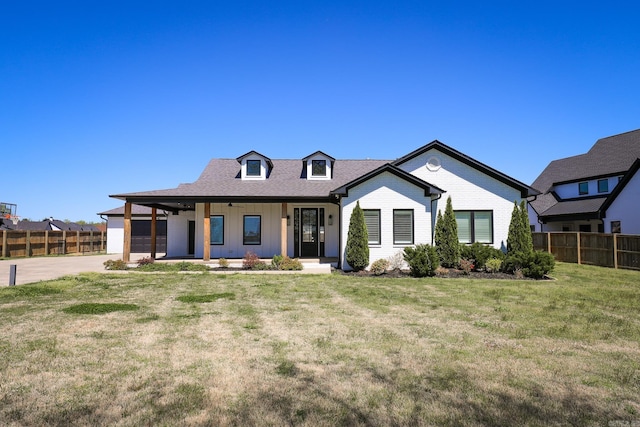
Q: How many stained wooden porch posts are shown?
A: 4